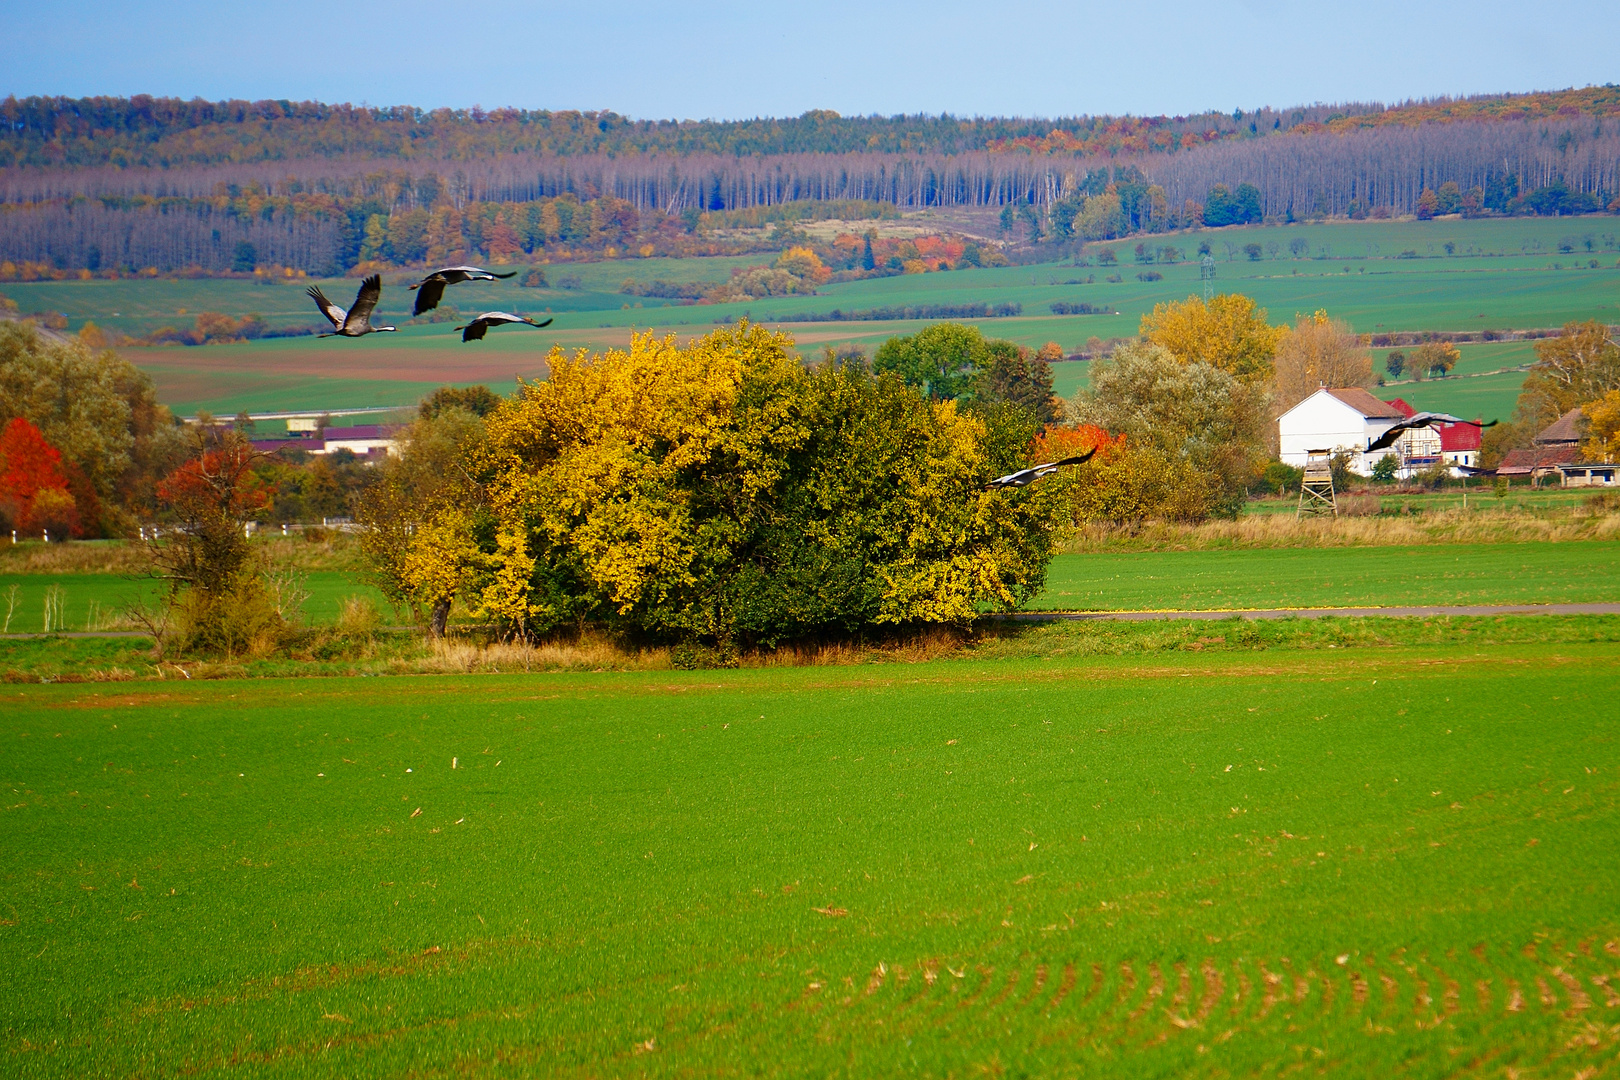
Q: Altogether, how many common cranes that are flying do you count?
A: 5